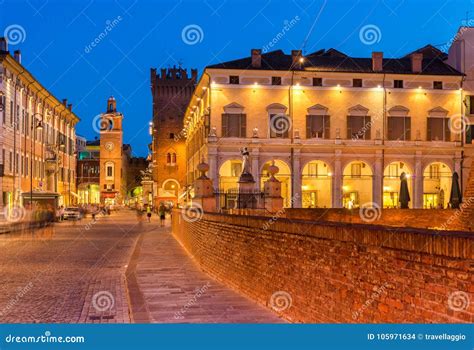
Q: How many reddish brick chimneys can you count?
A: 4